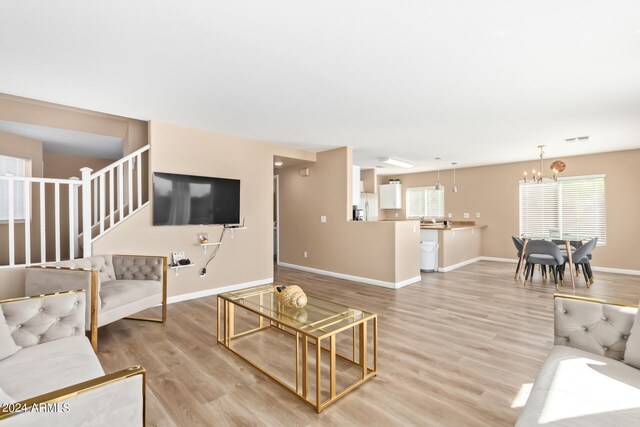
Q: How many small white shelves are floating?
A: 3